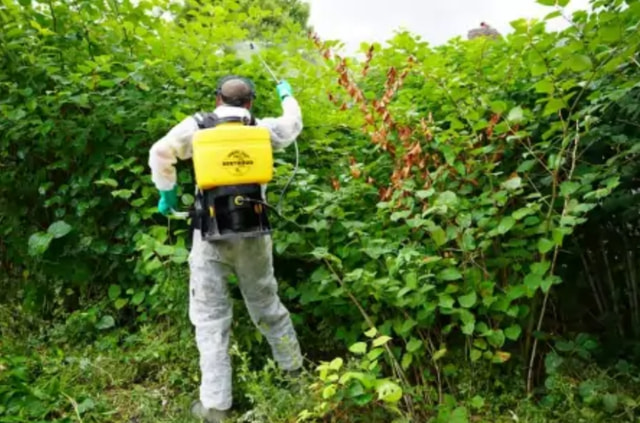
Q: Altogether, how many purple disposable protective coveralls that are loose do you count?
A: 0